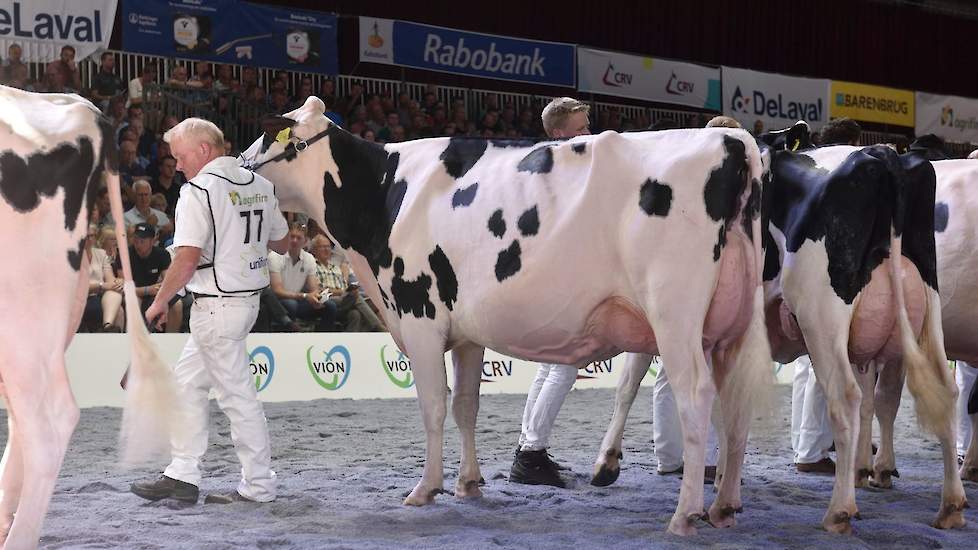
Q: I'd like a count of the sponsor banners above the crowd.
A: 7